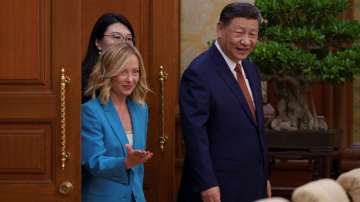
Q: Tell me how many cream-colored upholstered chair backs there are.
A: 3